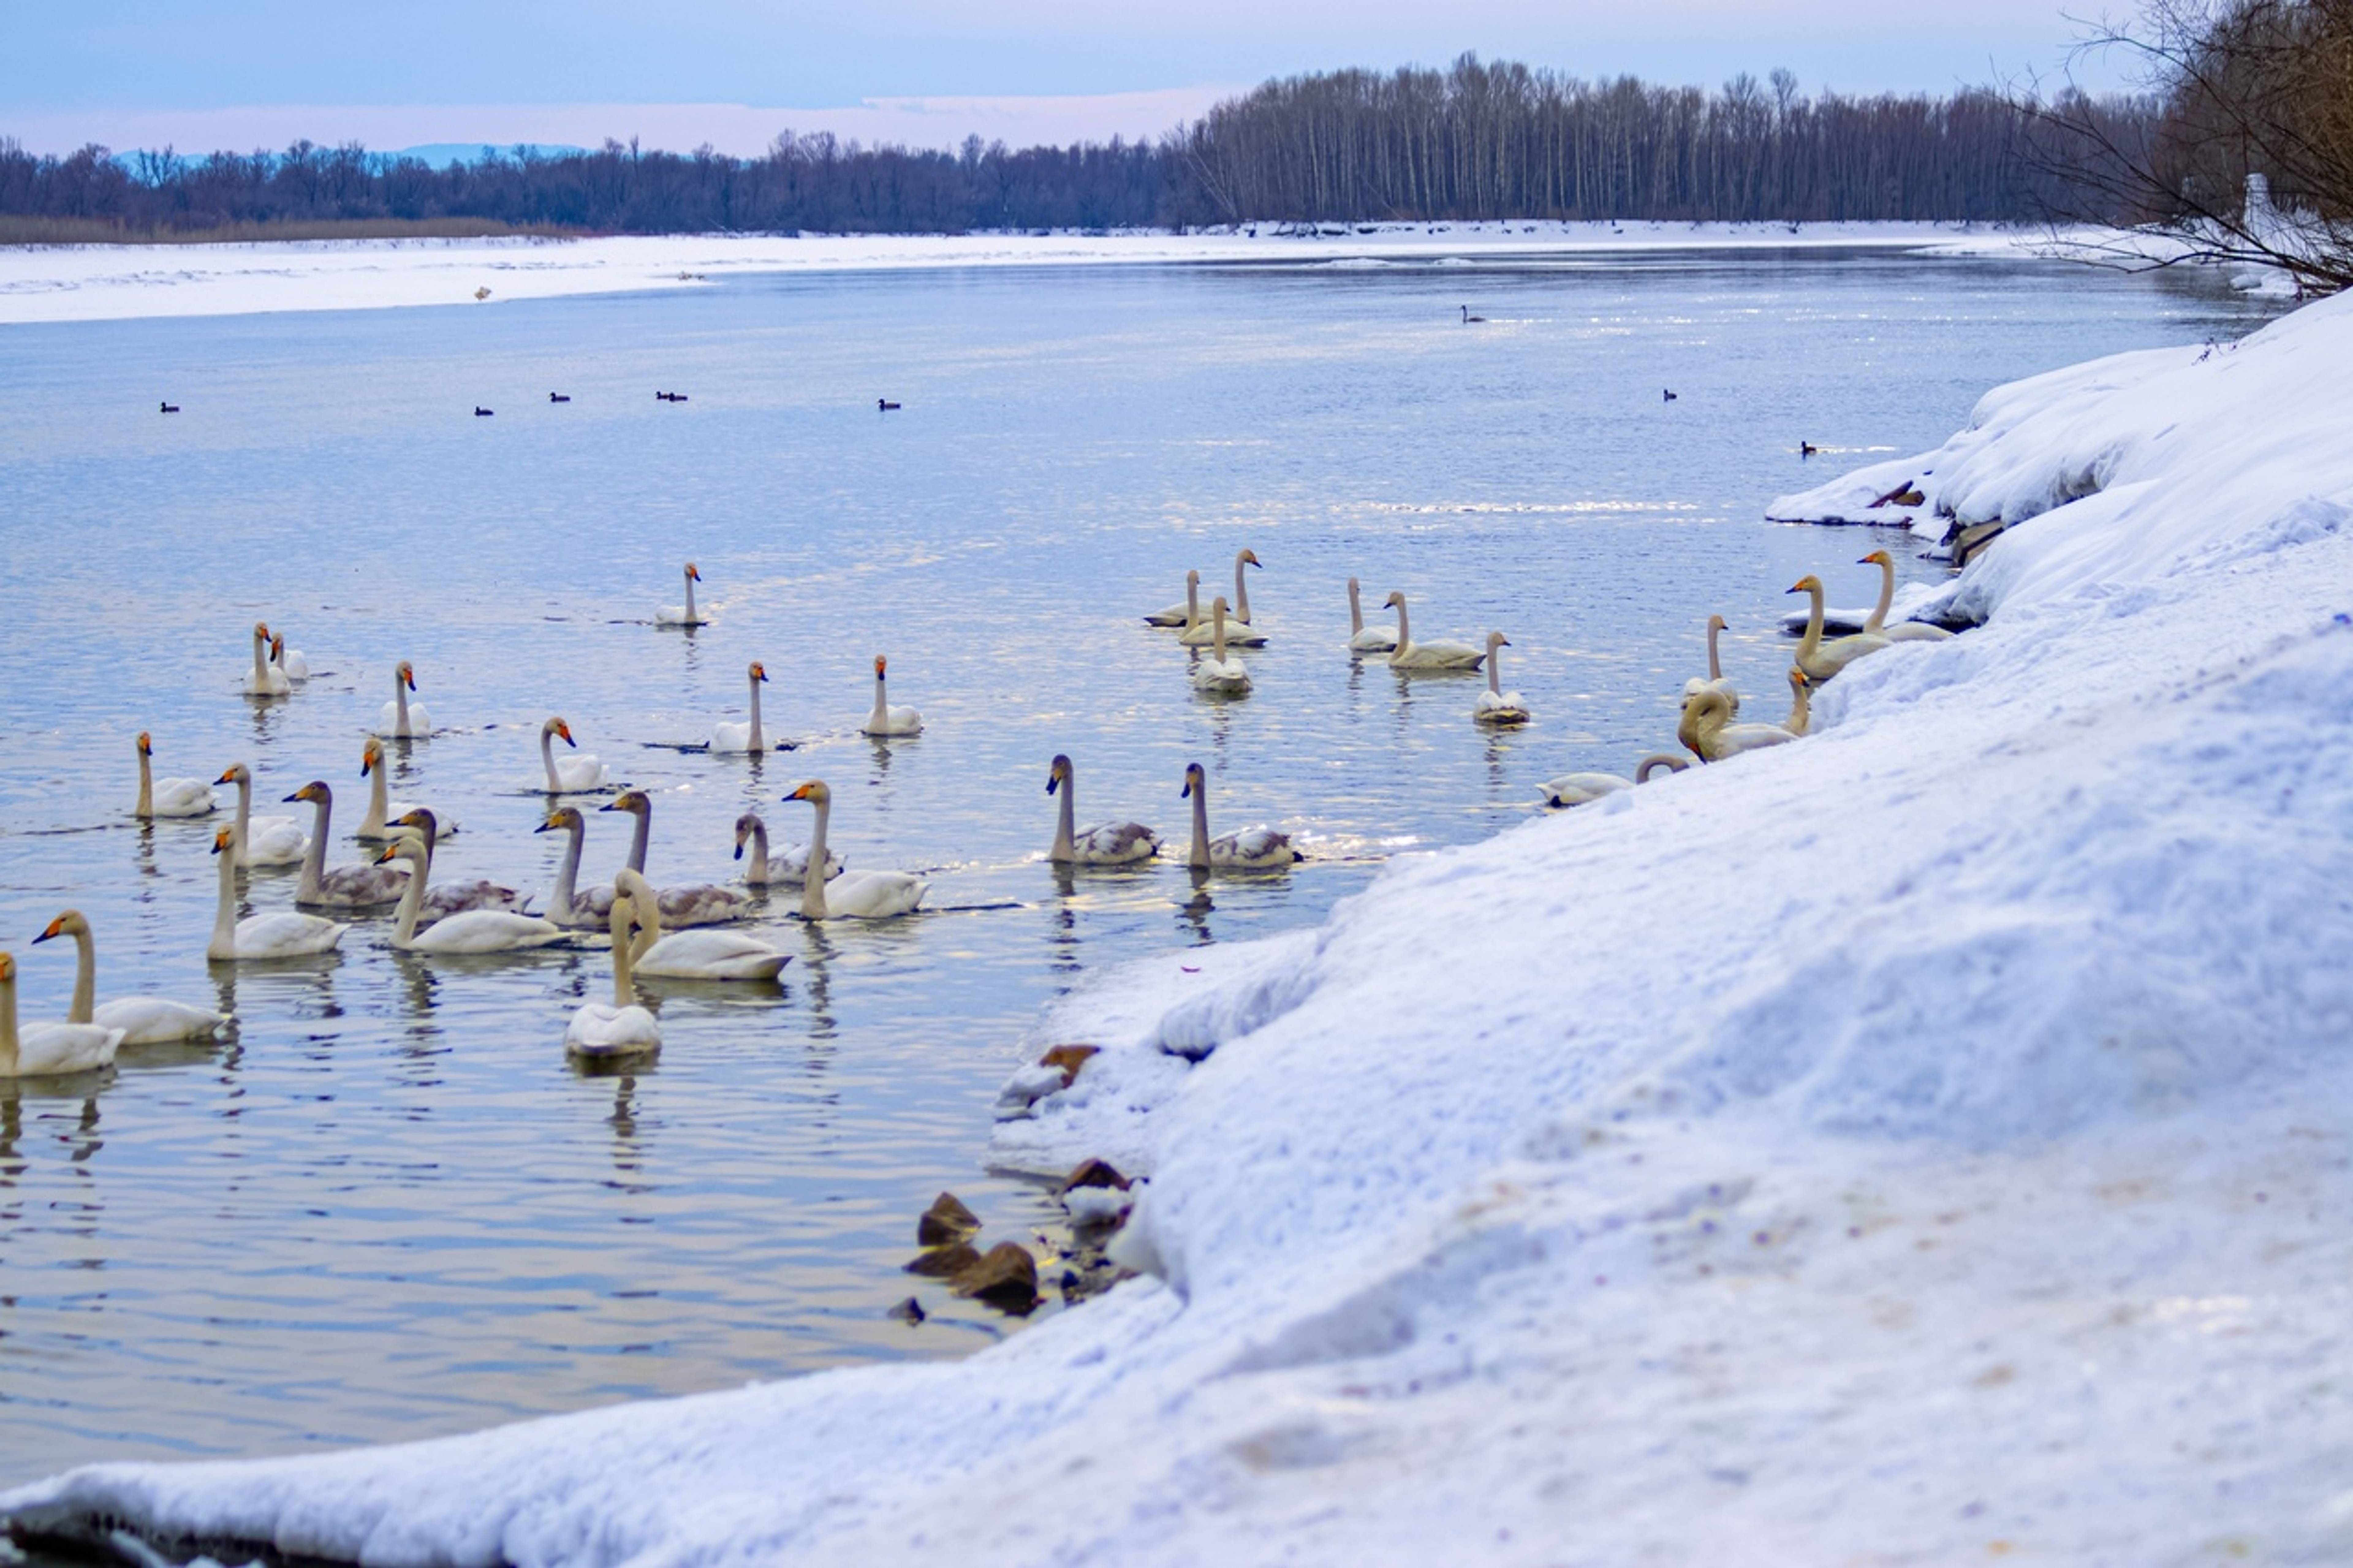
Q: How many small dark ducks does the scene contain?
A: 8